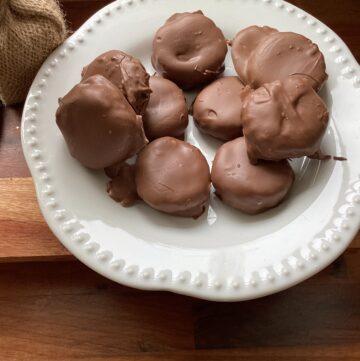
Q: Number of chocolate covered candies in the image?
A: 10